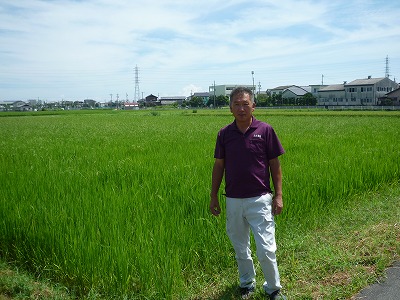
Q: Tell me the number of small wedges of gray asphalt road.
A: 1